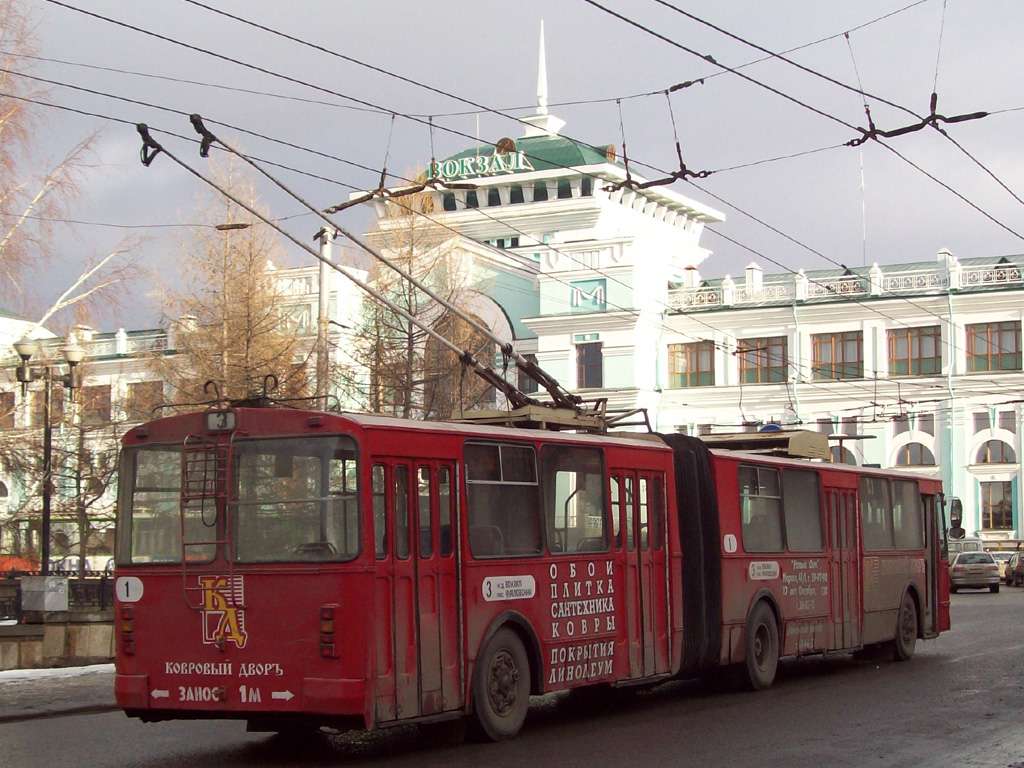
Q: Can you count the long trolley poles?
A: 2